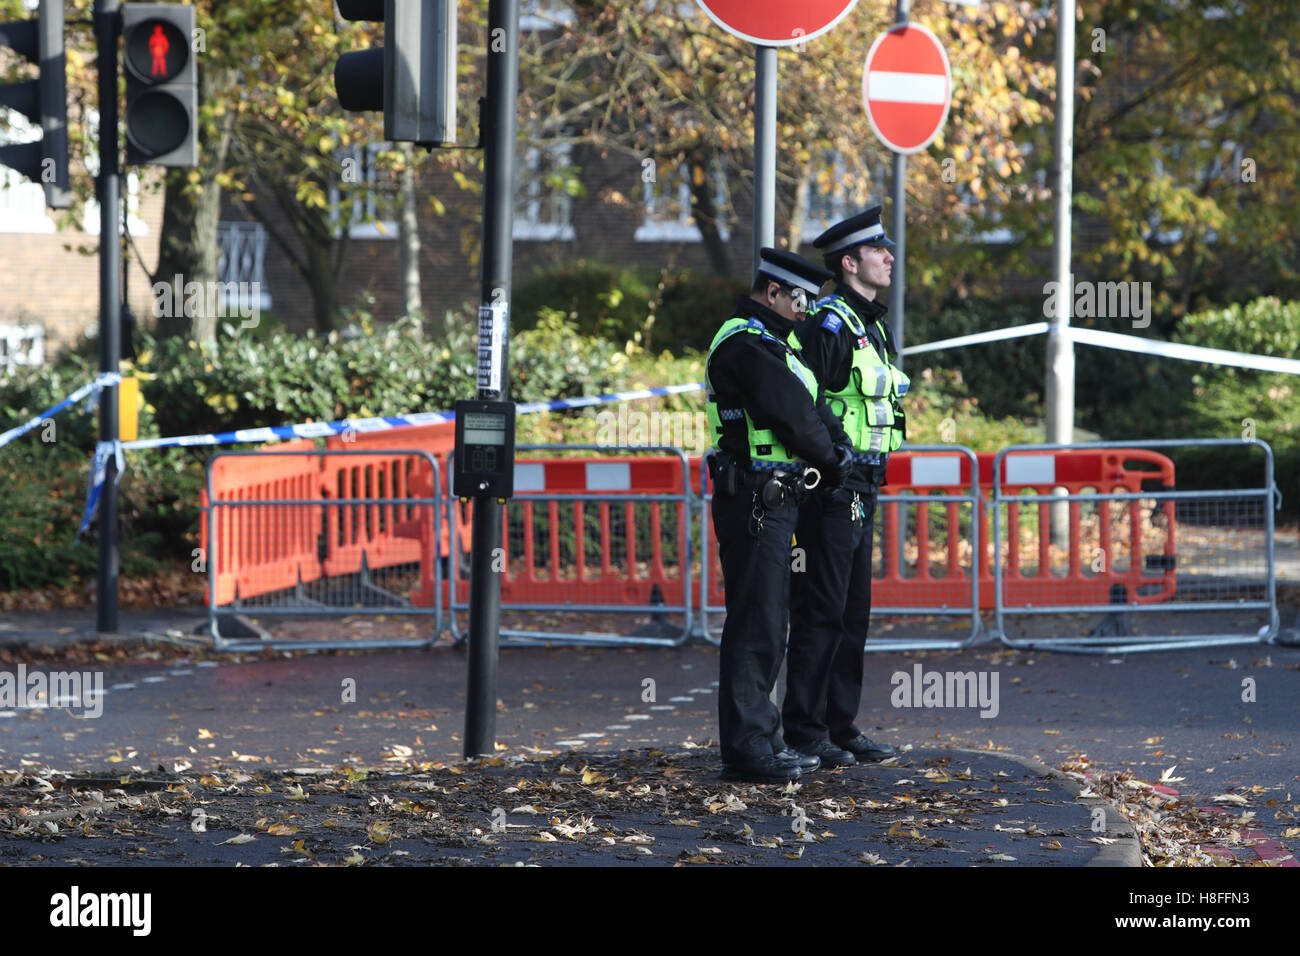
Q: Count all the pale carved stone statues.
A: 0